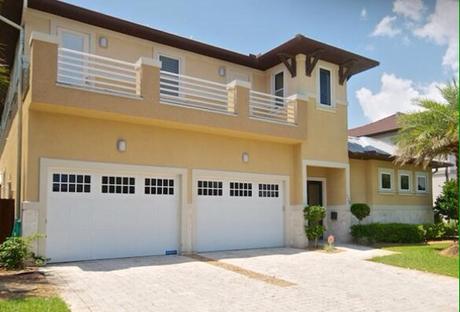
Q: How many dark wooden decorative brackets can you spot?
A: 3